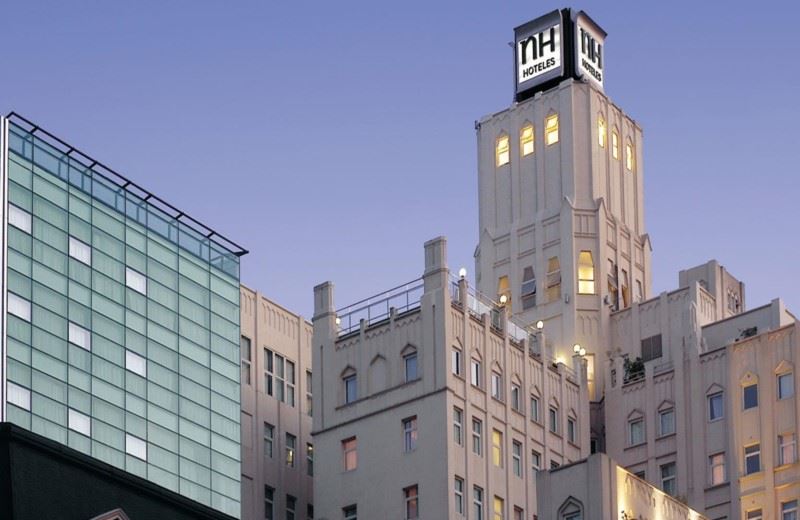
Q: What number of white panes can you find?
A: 9